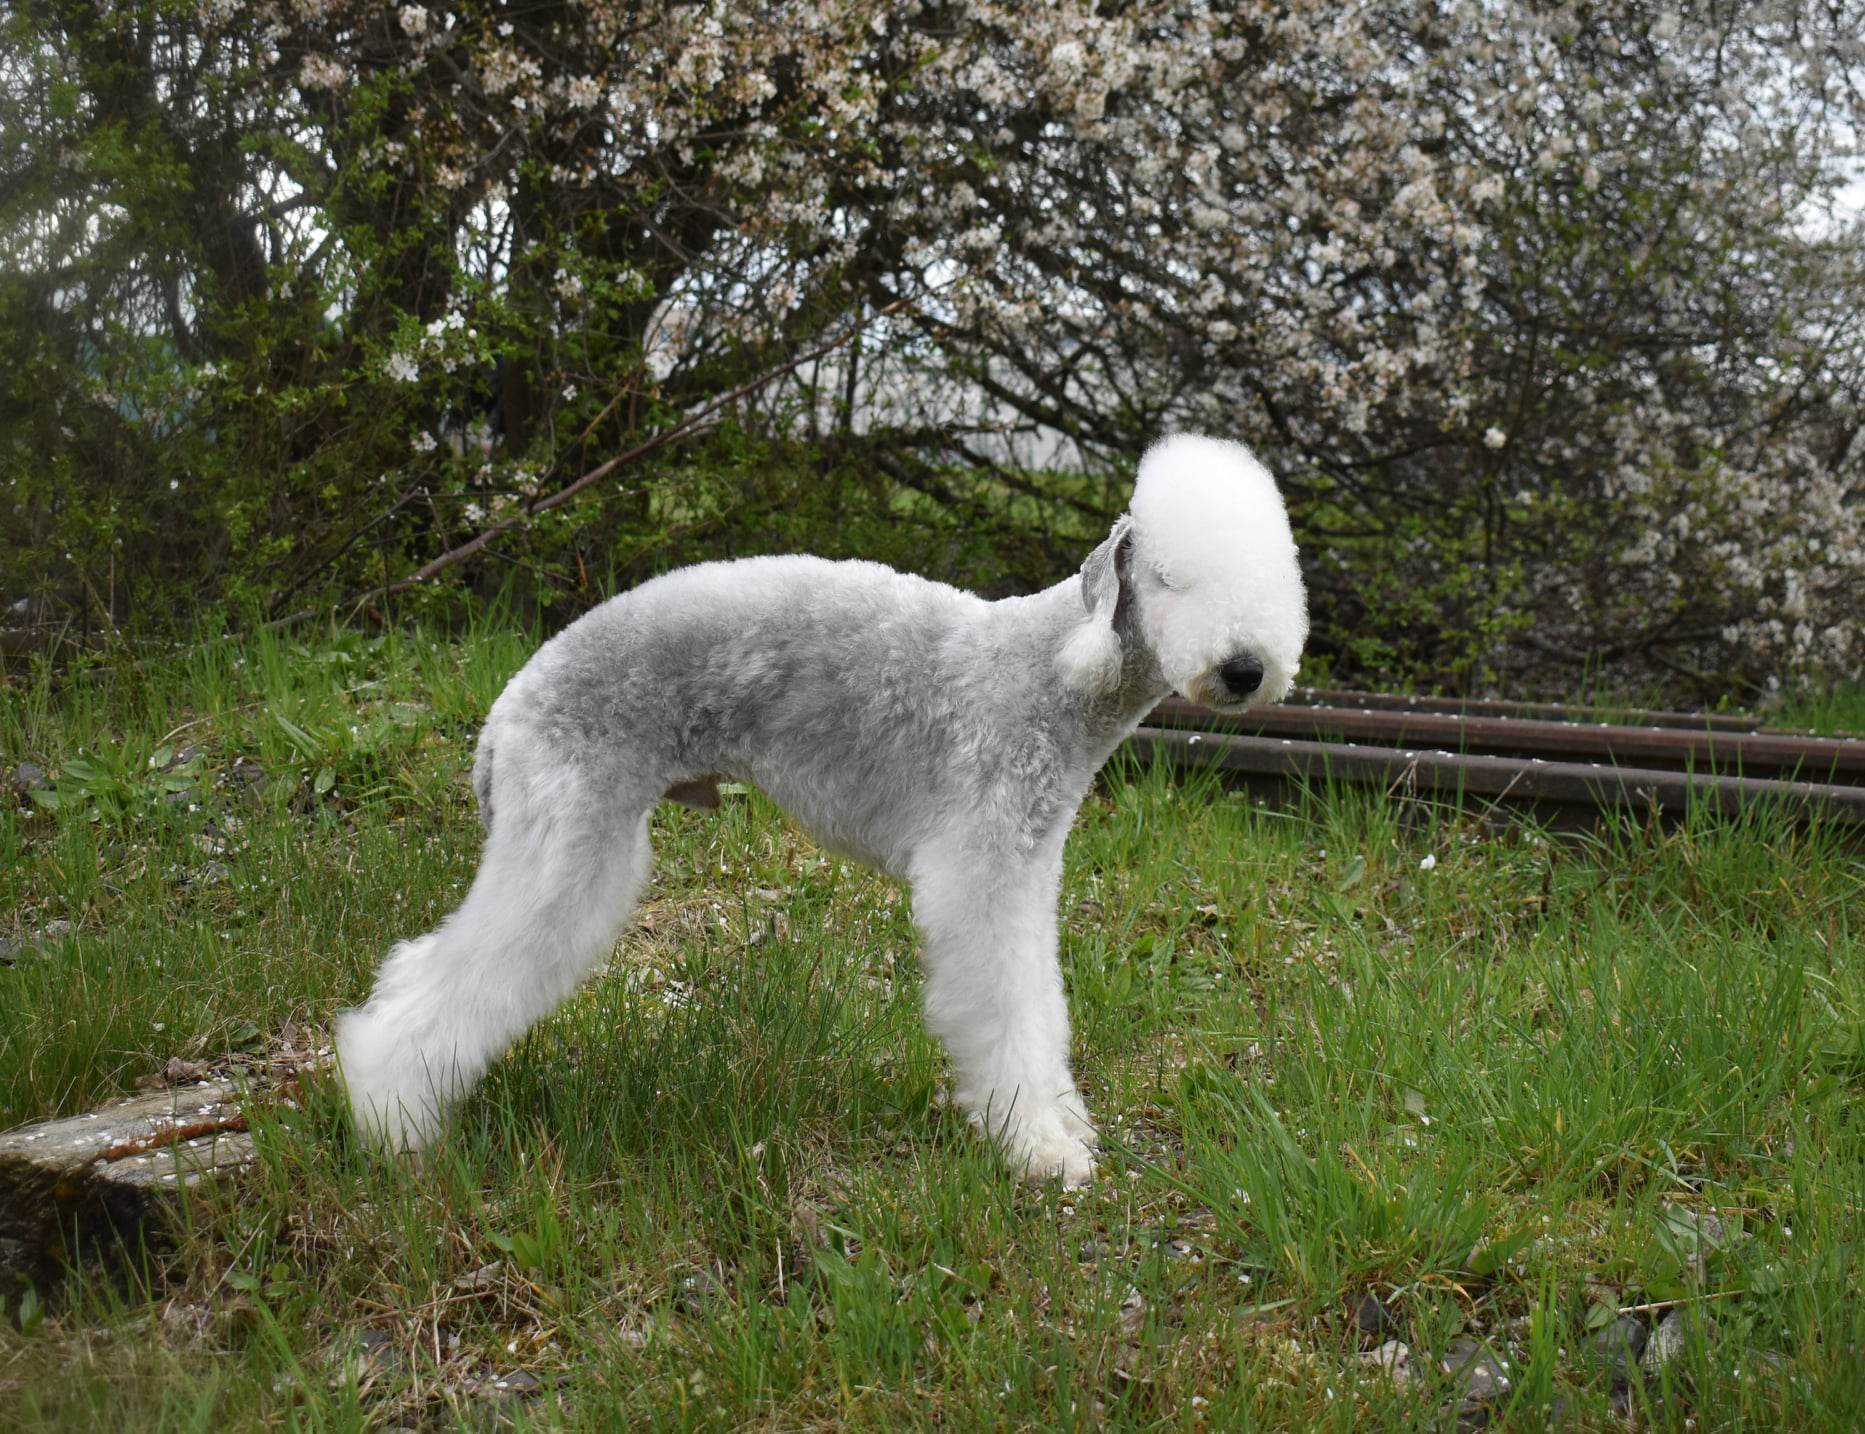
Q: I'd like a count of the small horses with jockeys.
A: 0